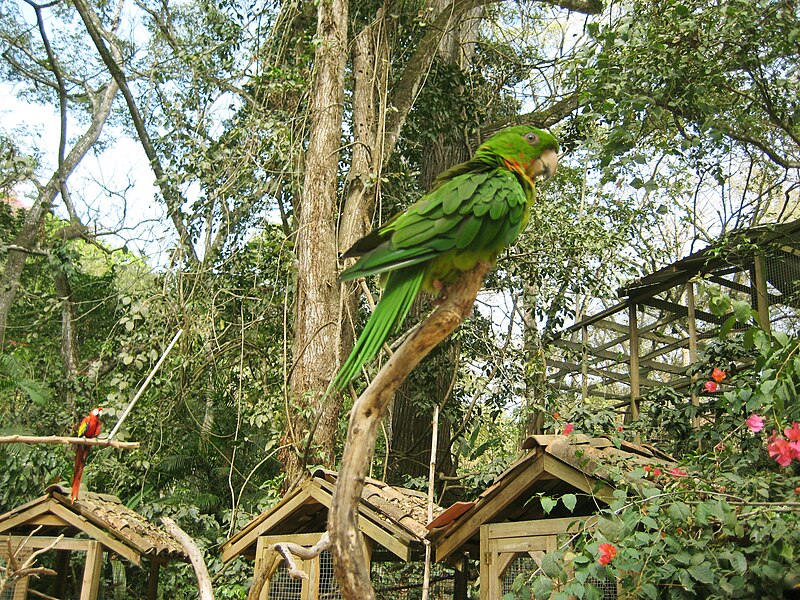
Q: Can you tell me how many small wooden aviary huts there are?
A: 3